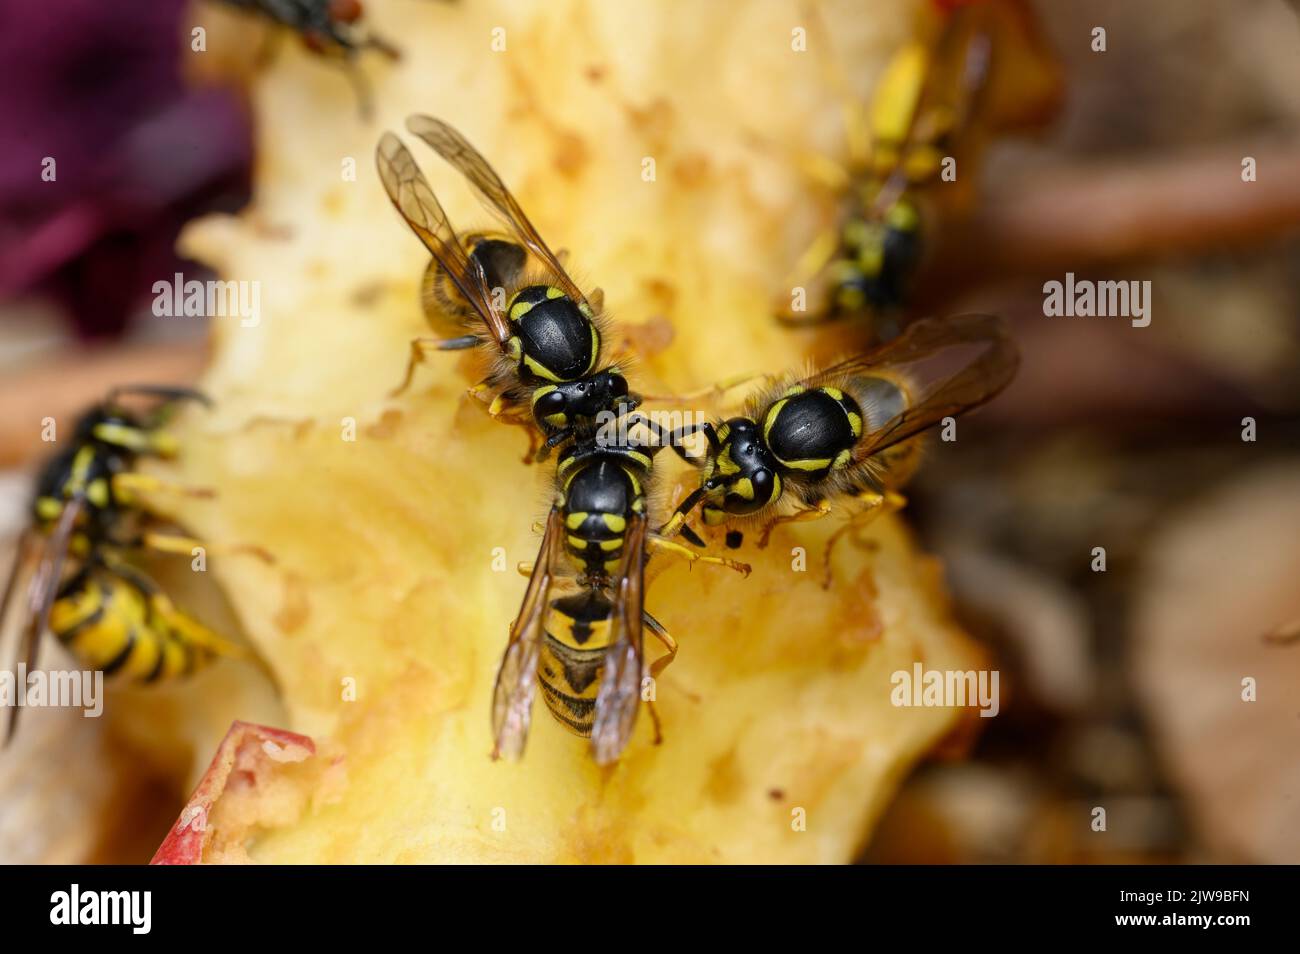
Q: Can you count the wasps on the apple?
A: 5